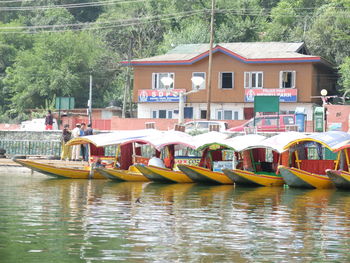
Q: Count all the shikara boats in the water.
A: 7